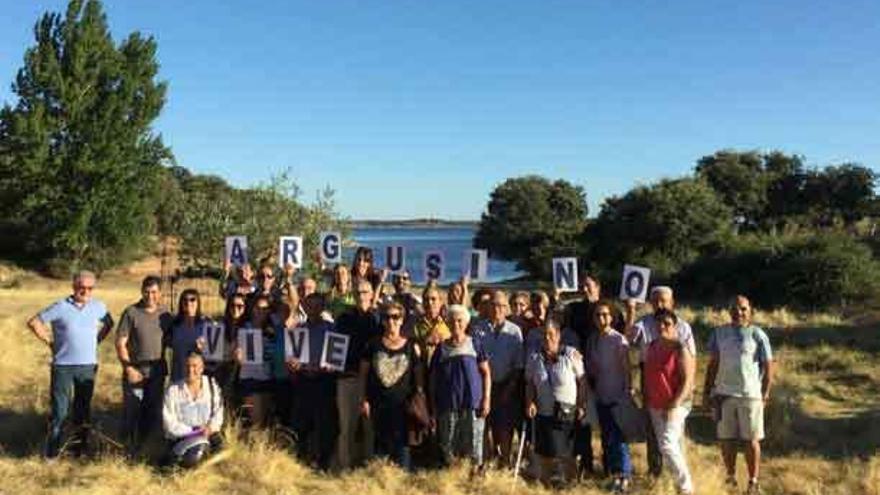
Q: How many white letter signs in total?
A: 12